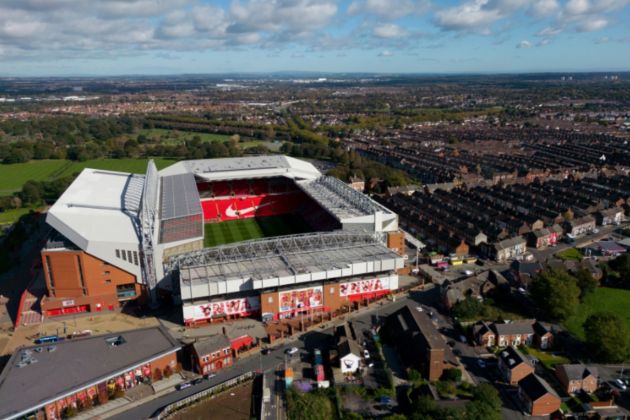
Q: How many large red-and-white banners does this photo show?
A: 3